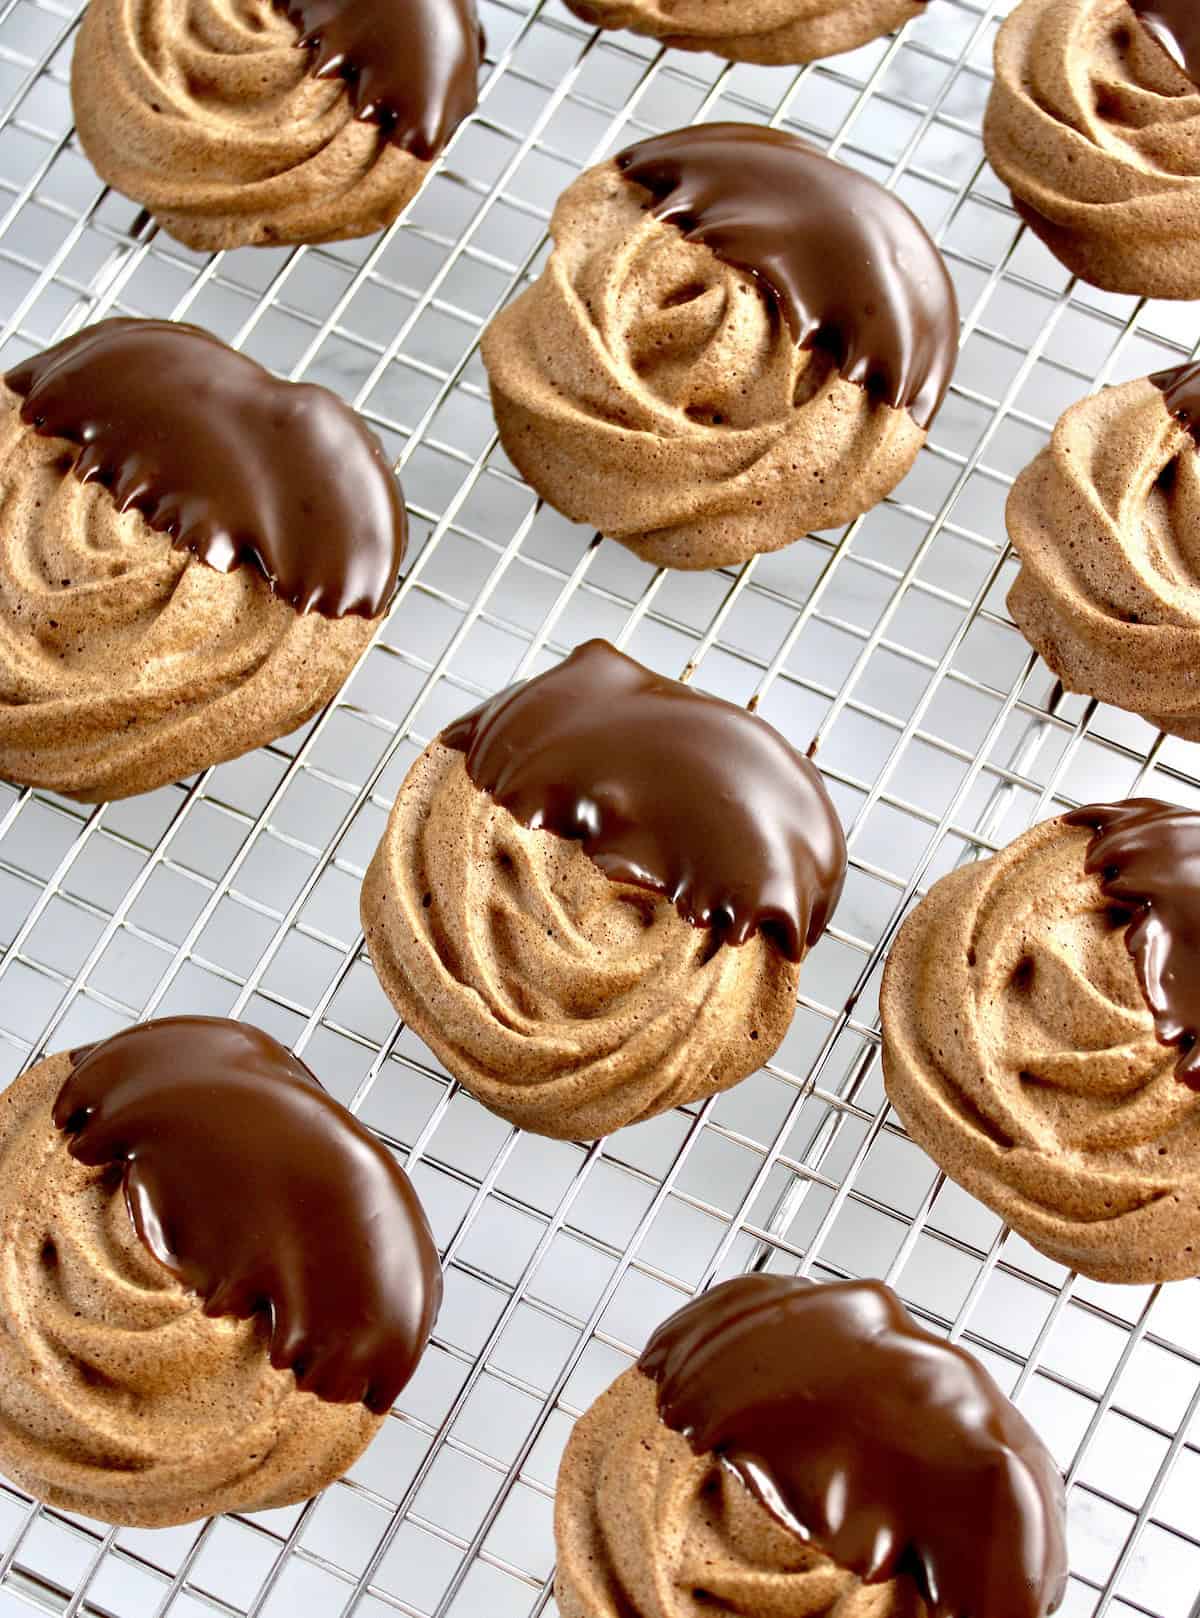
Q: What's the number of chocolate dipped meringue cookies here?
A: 10